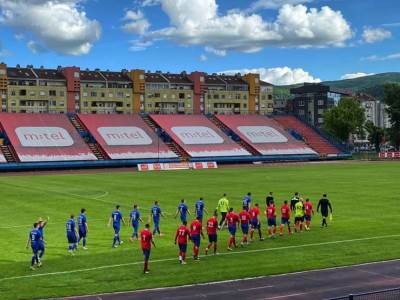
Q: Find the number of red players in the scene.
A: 10